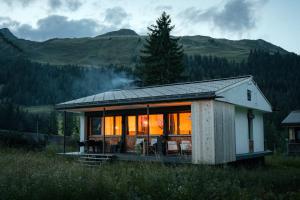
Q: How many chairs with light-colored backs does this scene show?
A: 4